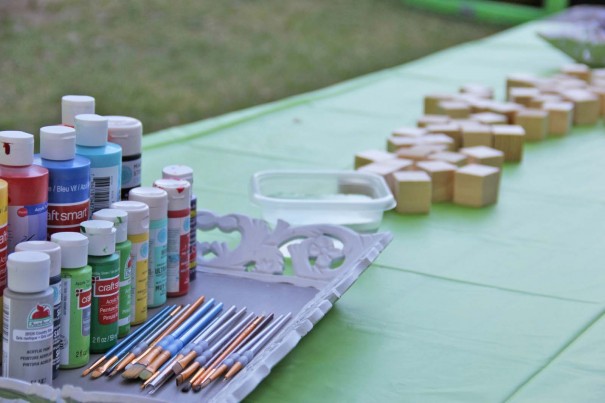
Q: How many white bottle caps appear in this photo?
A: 14